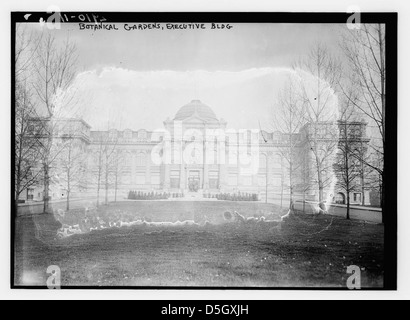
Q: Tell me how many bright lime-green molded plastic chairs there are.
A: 0